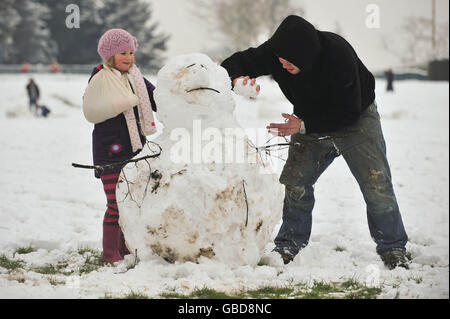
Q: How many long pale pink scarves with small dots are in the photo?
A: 1